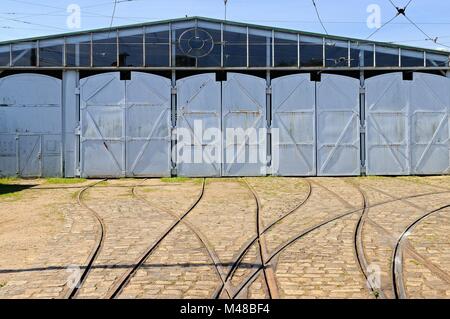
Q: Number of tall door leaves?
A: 8